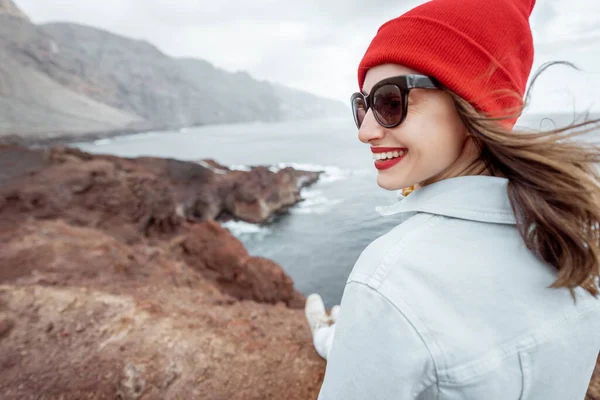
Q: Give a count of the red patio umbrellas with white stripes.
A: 0